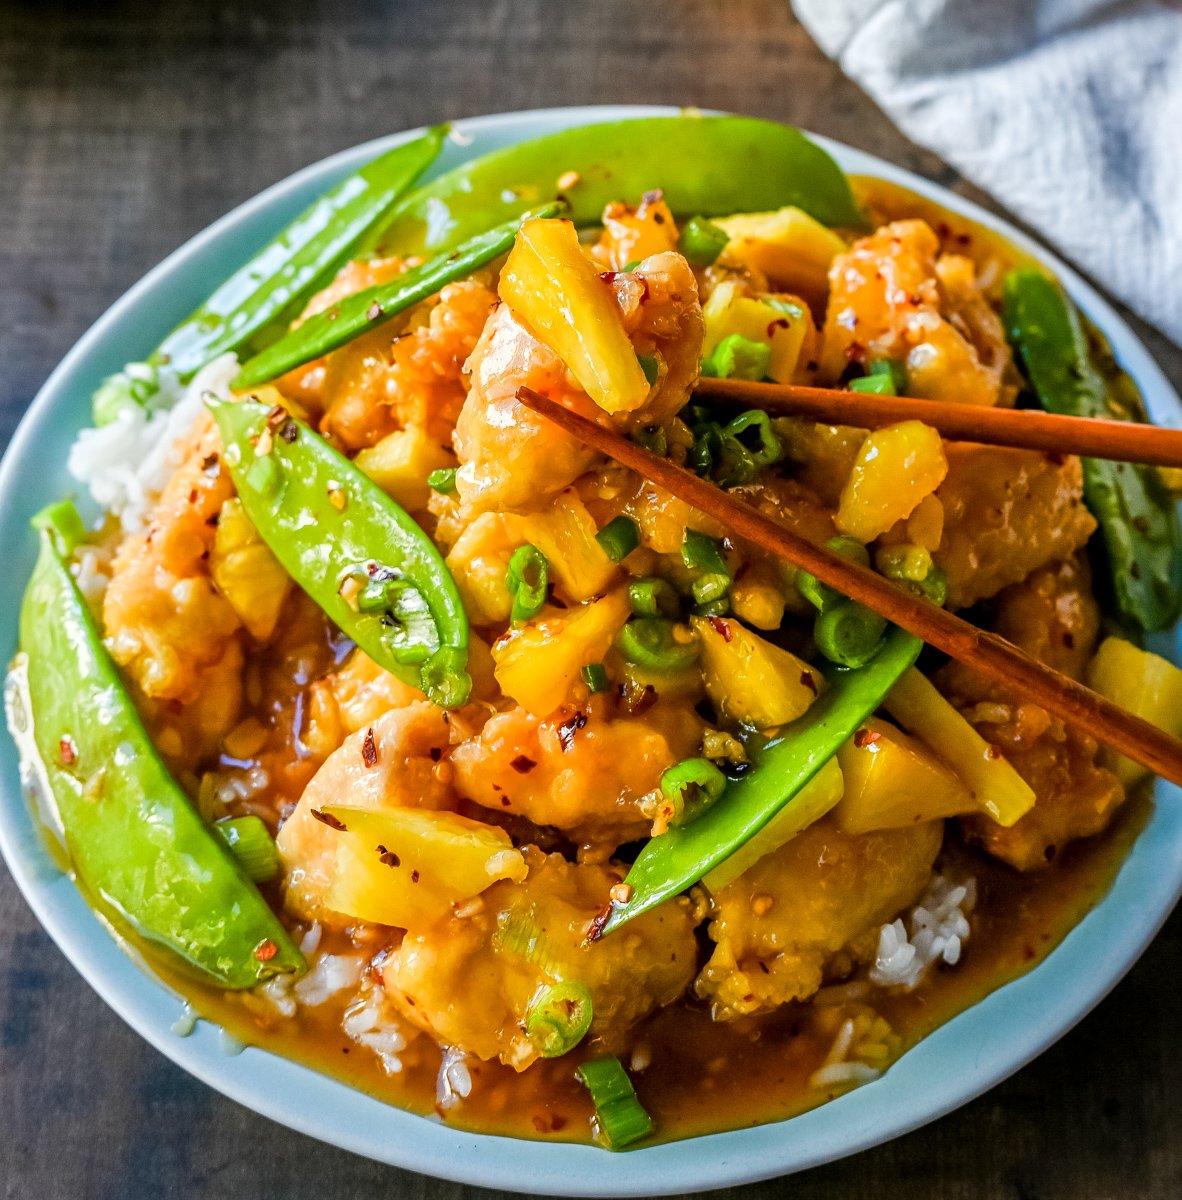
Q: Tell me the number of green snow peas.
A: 7